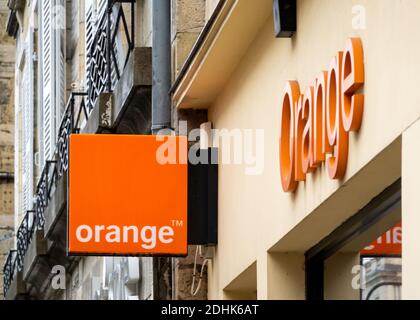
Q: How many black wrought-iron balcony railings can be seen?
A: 5